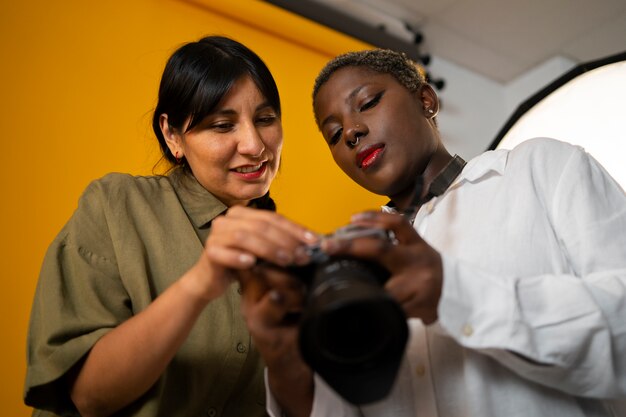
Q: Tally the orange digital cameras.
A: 0